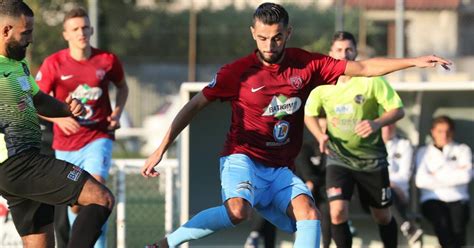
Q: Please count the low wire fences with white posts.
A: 1